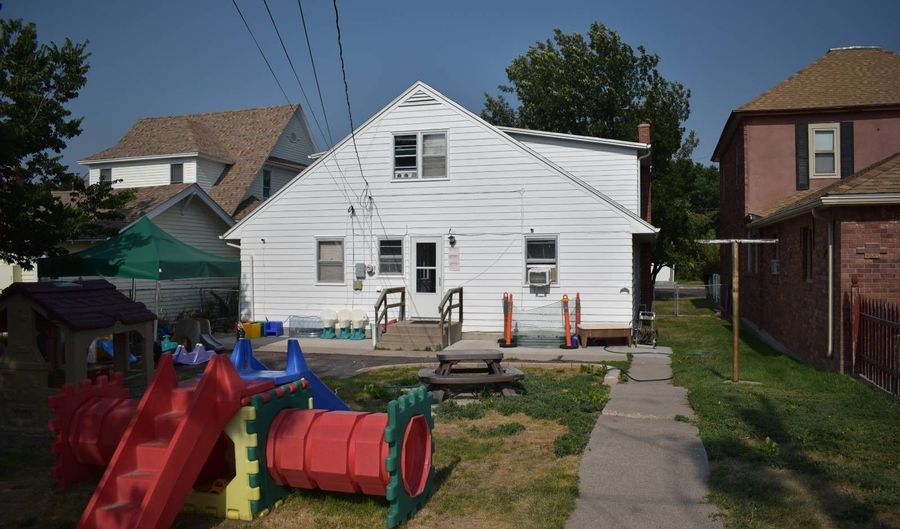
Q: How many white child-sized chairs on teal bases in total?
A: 3